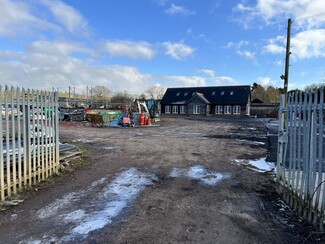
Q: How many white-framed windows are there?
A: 7